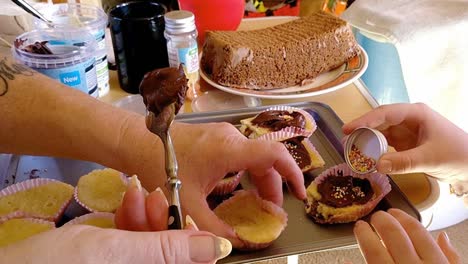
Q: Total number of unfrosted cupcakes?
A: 5